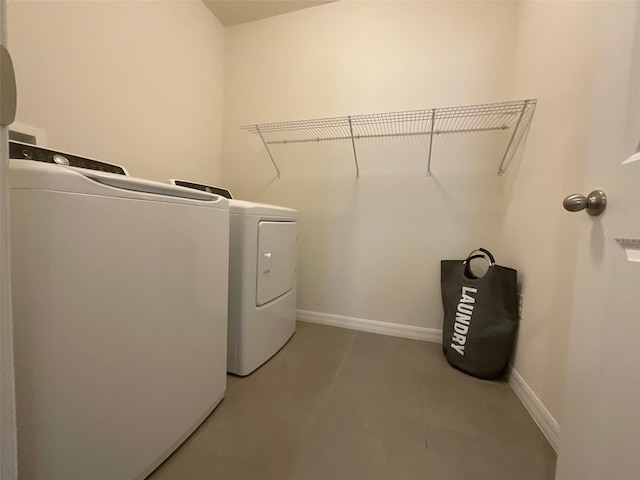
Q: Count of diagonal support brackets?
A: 4